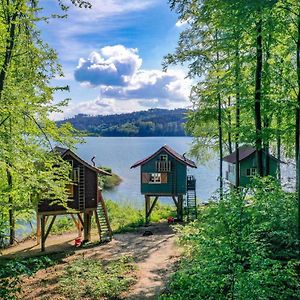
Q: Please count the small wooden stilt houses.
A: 3